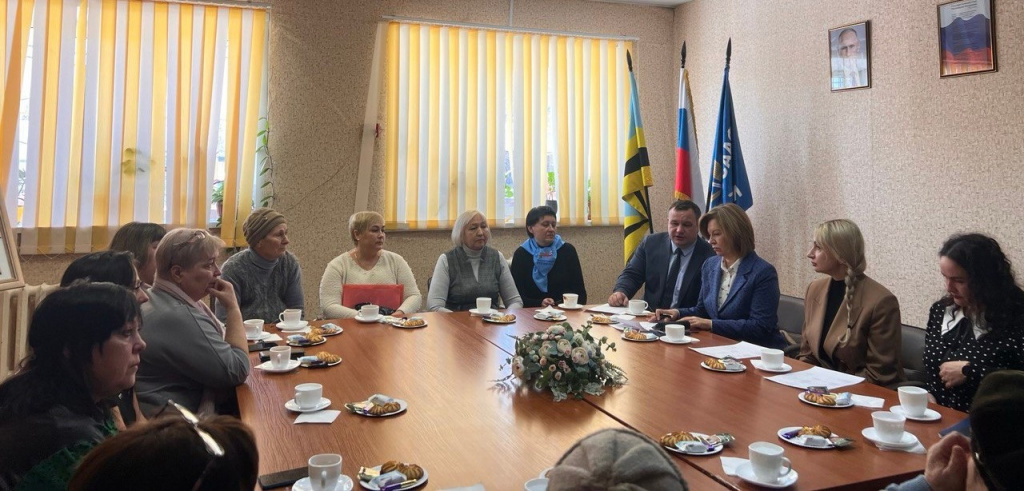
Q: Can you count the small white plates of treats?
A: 14